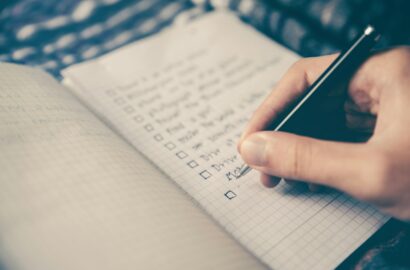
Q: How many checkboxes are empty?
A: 11